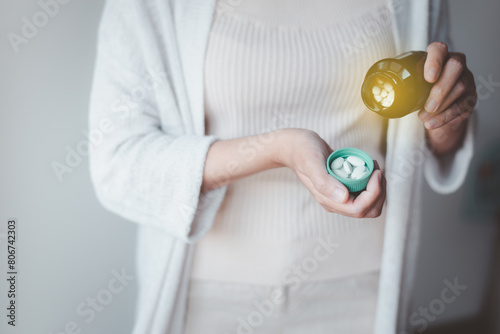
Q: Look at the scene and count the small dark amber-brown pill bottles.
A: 1